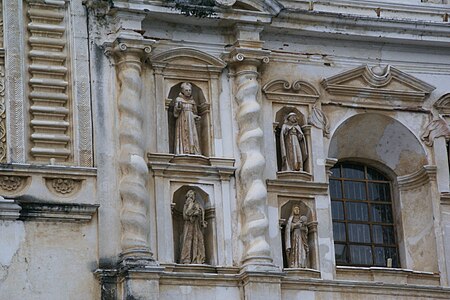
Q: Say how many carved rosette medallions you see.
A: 2